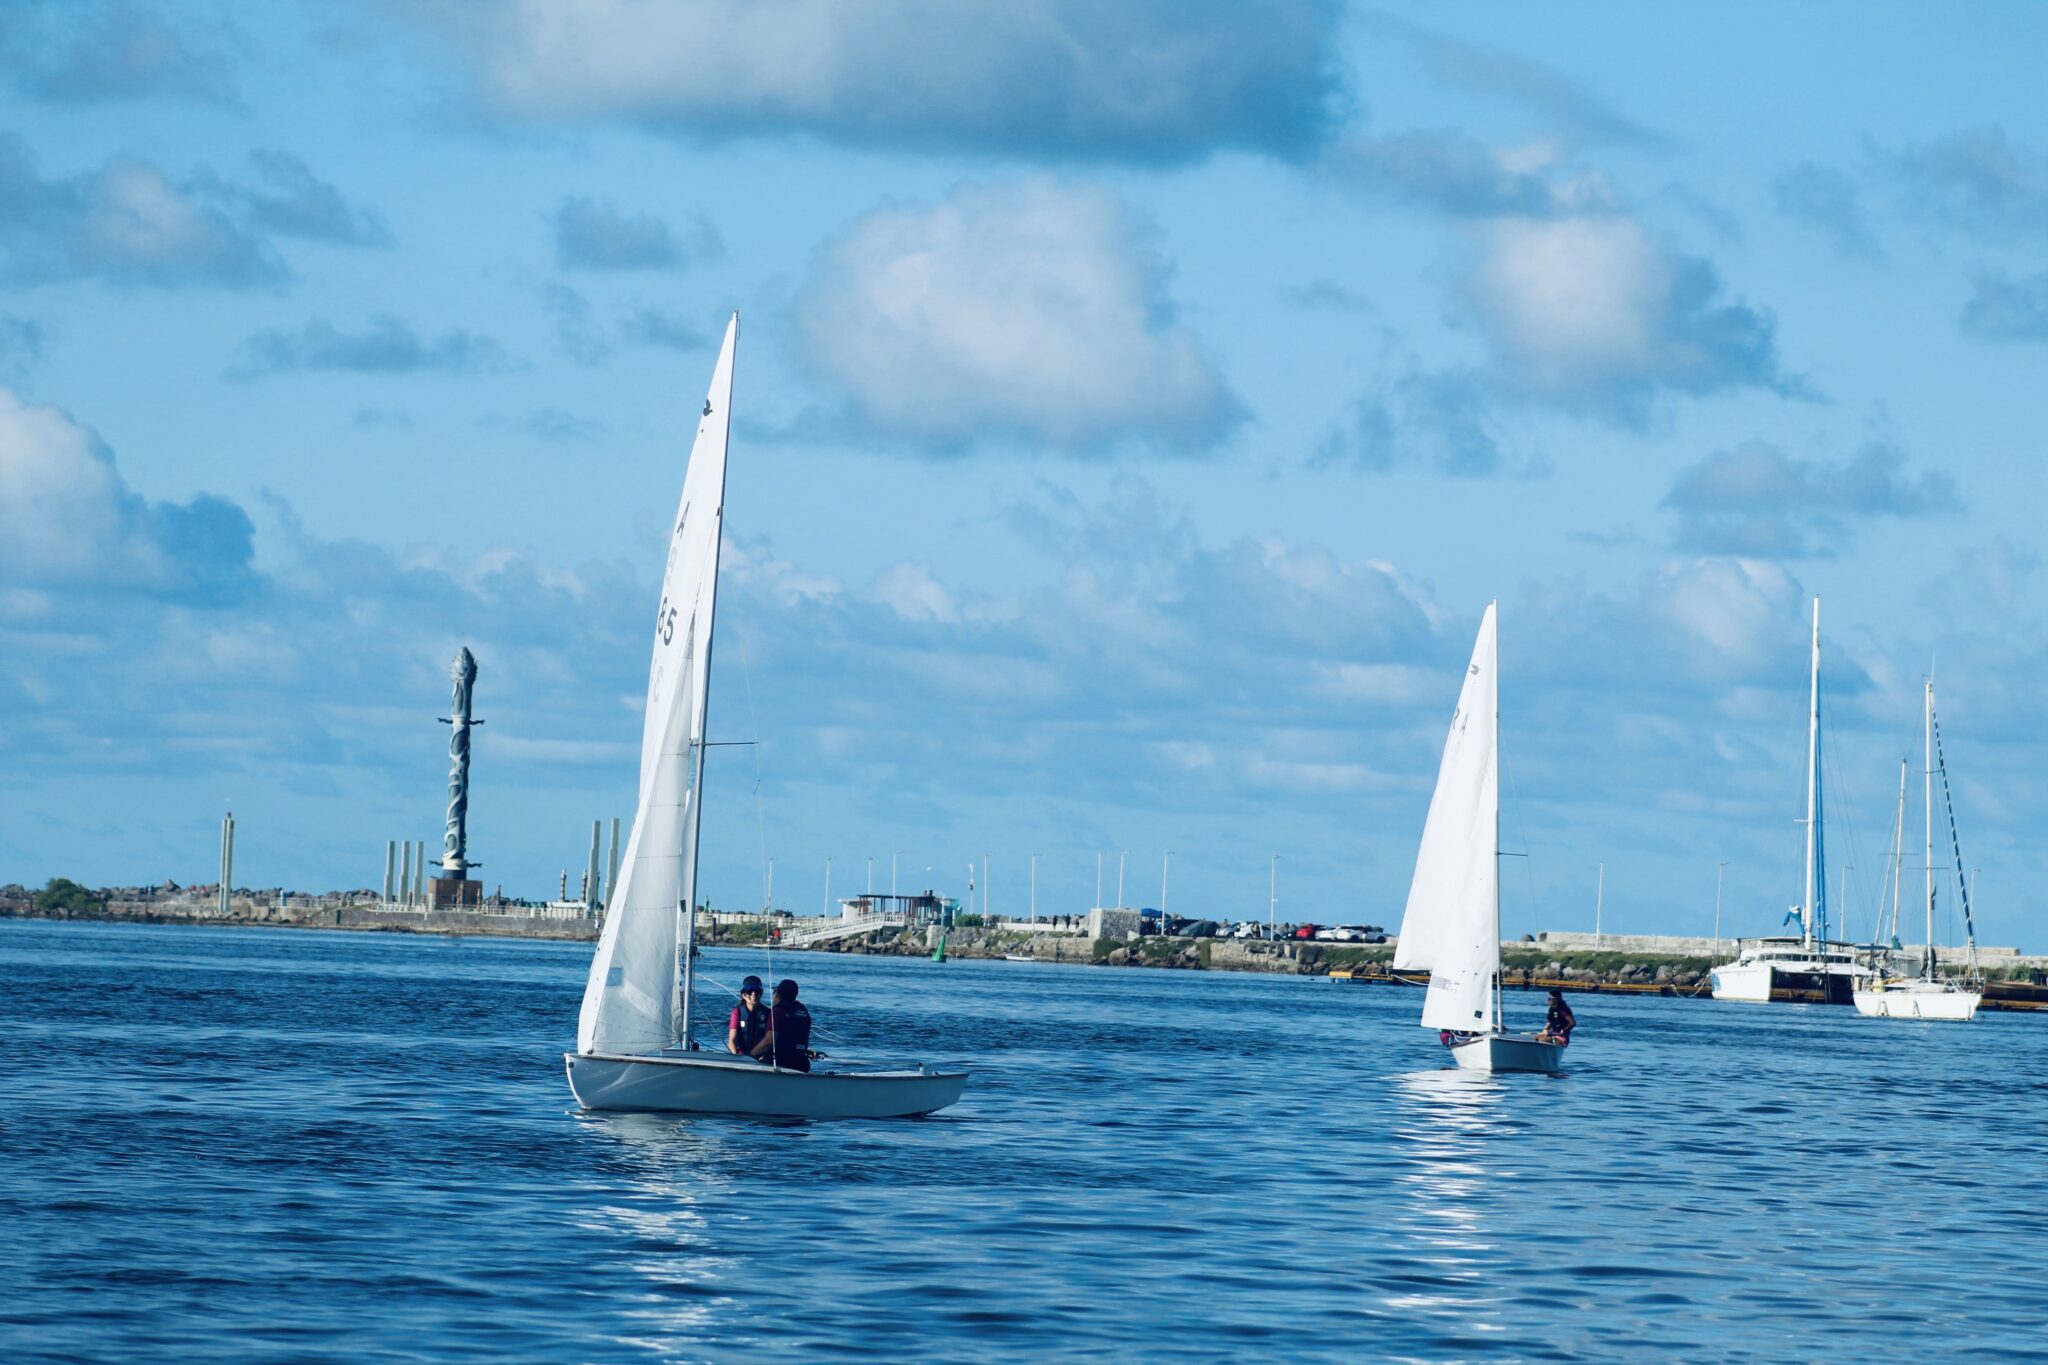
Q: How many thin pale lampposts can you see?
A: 14